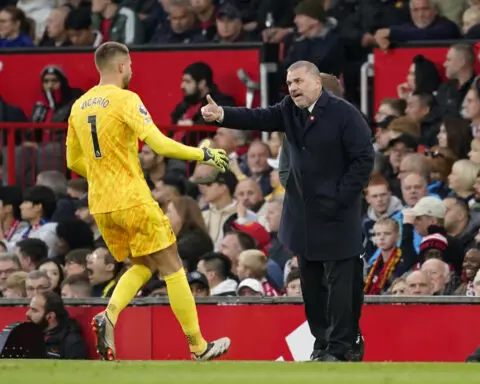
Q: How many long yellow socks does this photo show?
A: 2